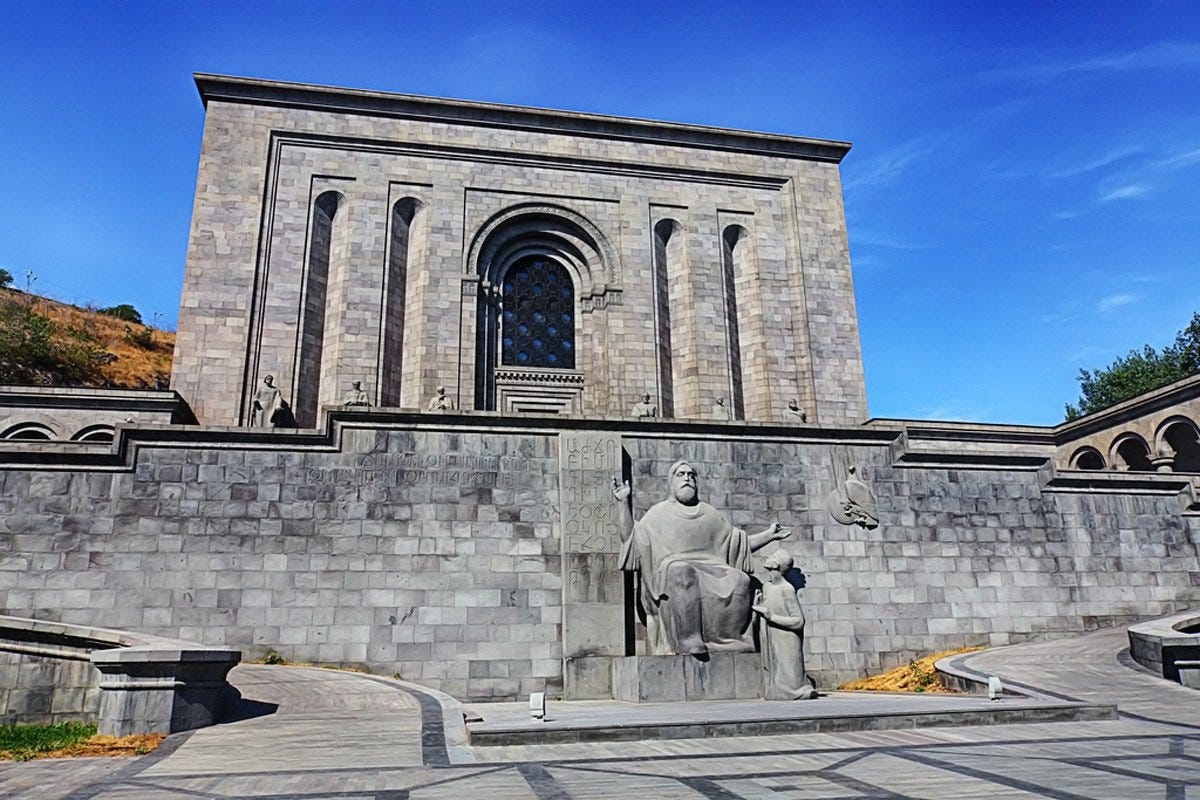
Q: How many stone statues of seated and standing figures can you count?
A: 8